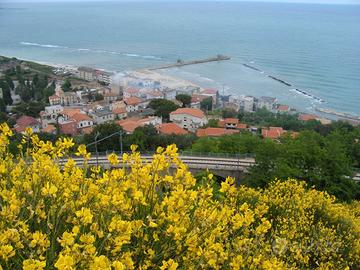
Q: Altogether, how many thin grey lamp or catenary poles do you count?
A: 2